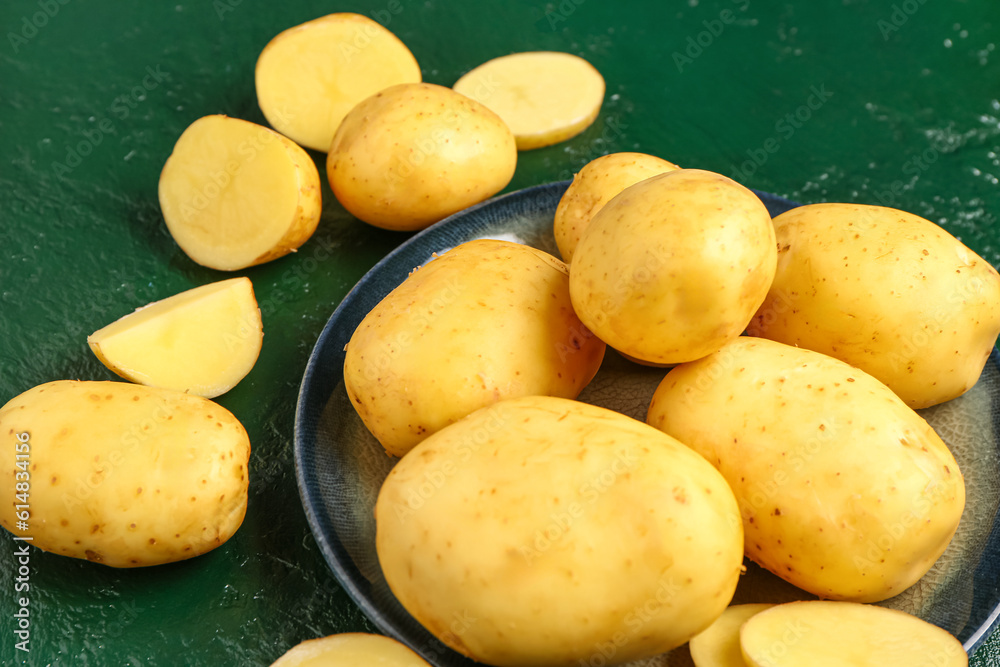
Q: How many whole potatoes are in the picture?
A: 8